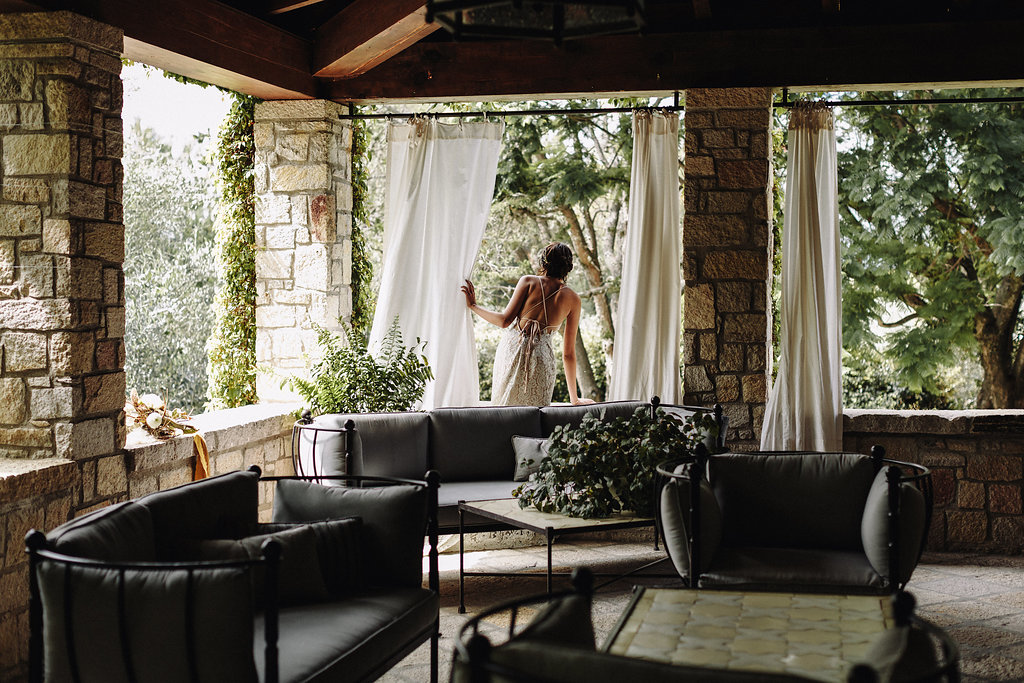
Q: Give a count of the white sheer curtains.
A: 3